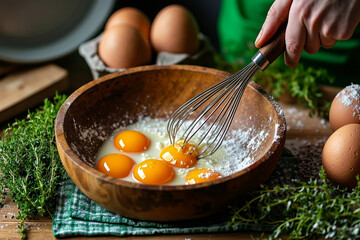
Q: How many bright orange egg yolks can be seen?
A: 5